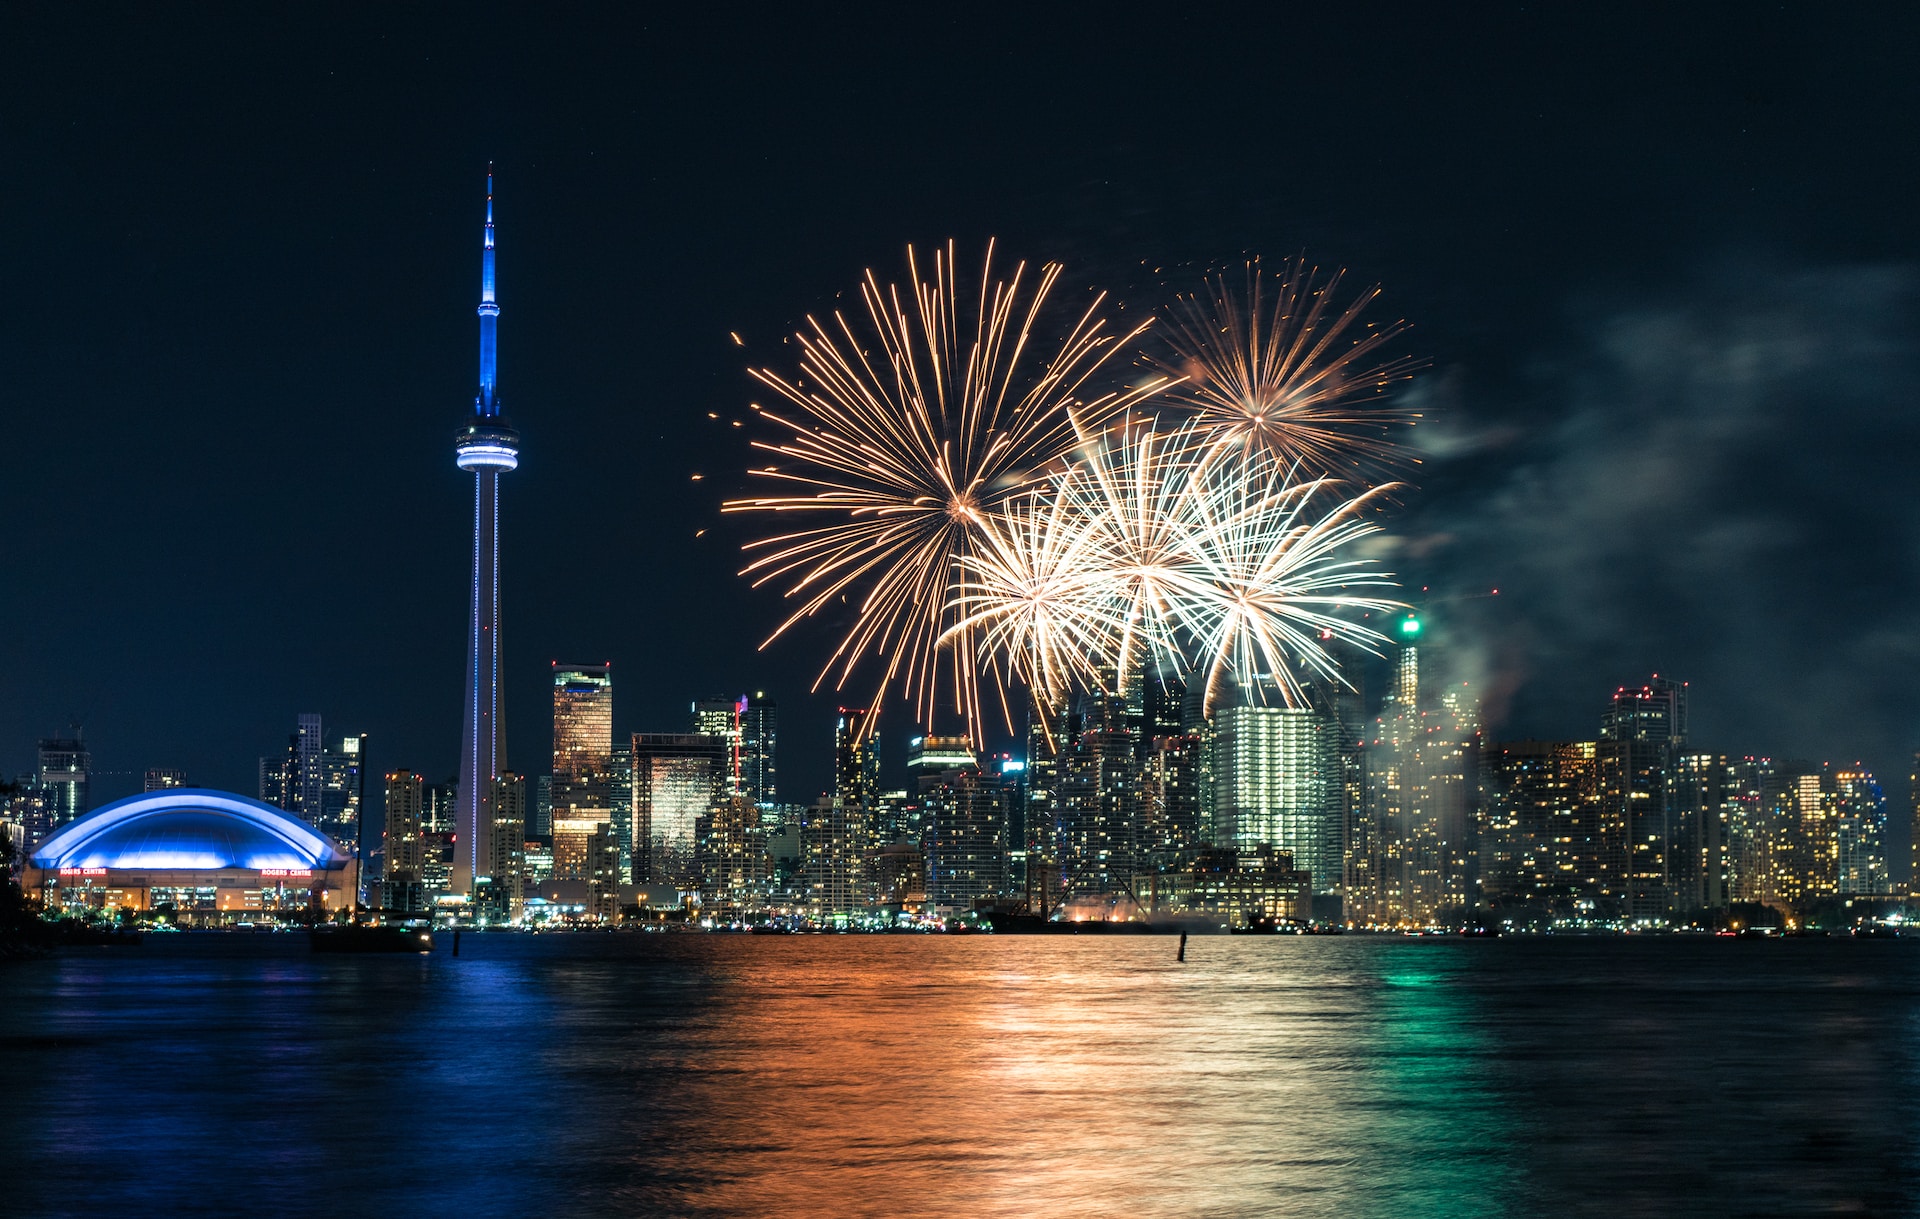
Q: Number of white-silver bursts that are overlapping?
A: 3